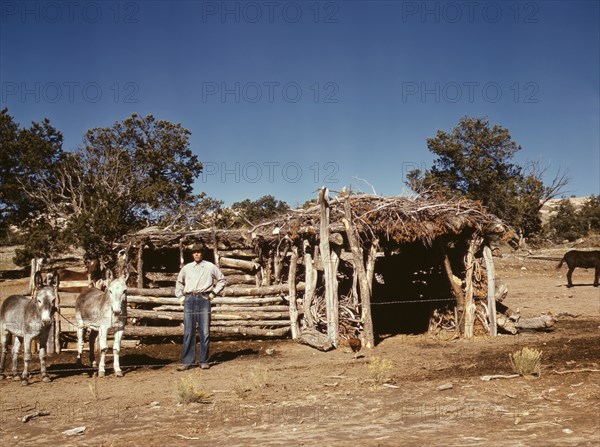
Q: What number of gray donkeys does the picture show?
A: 2